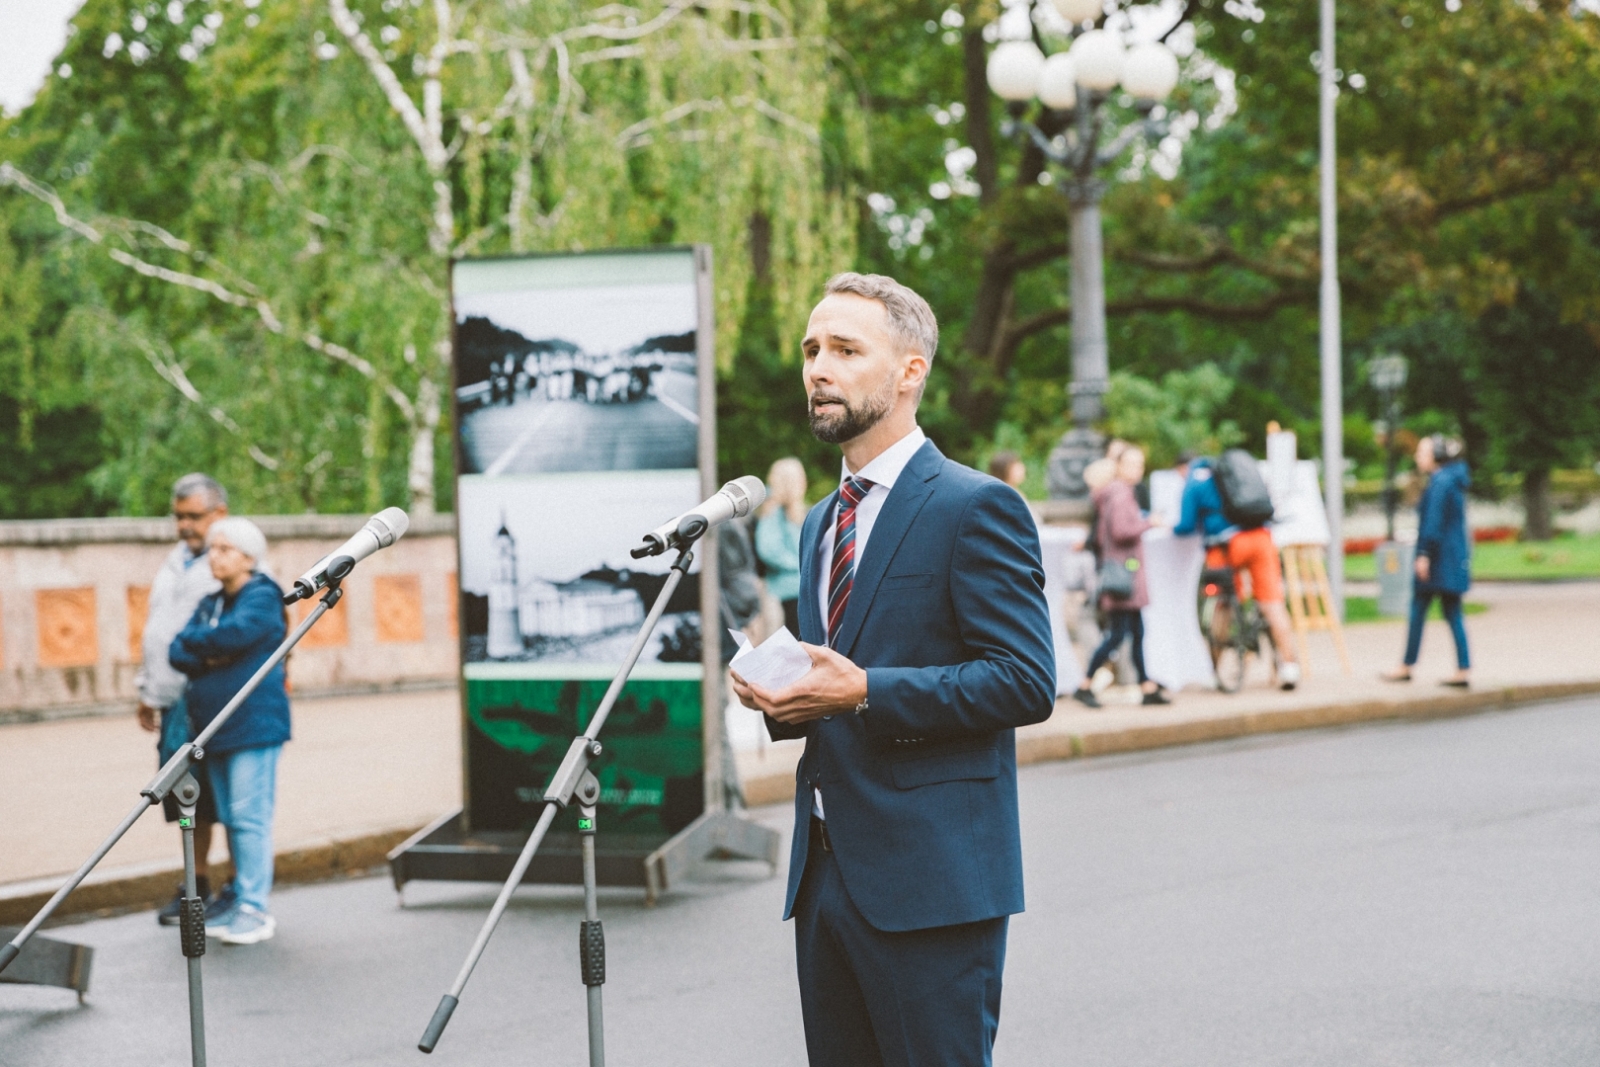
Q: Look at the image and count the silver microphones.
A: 2